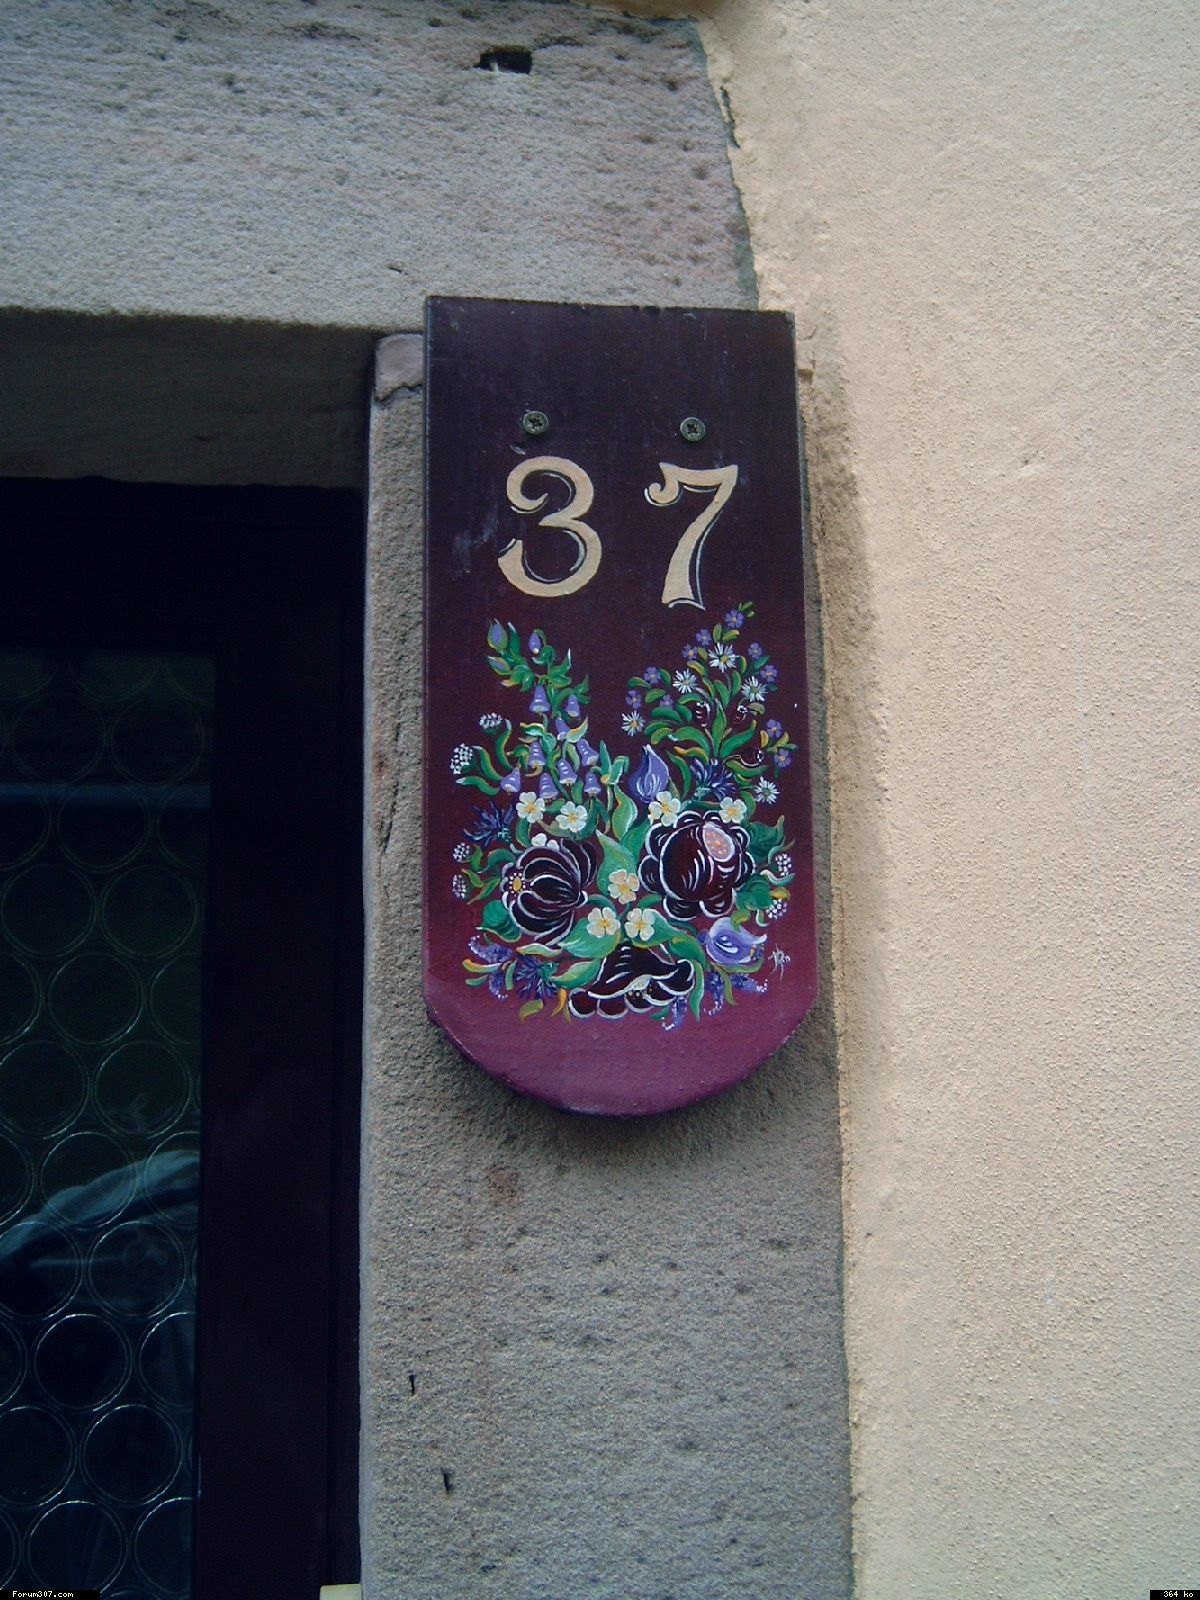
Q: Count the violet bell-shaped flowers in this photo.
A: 9